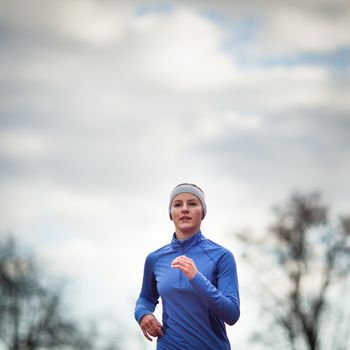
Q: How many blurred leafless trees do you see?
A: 2